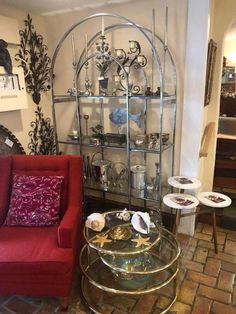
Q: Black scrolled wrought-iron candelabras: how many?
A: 1